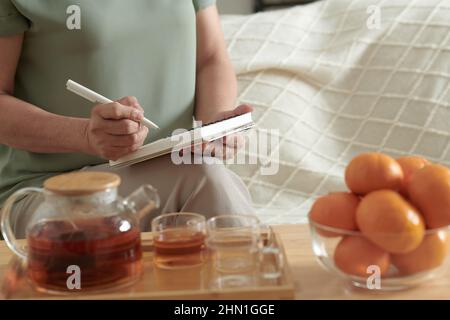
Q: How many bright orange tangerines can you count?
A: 7